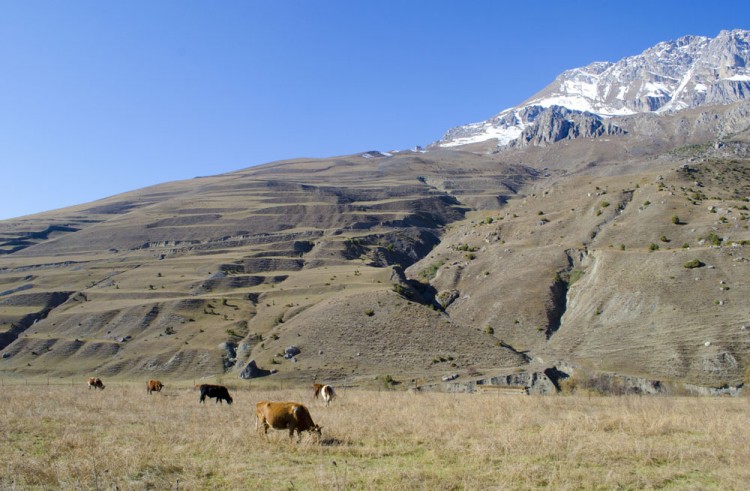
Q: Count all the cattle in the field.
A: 6